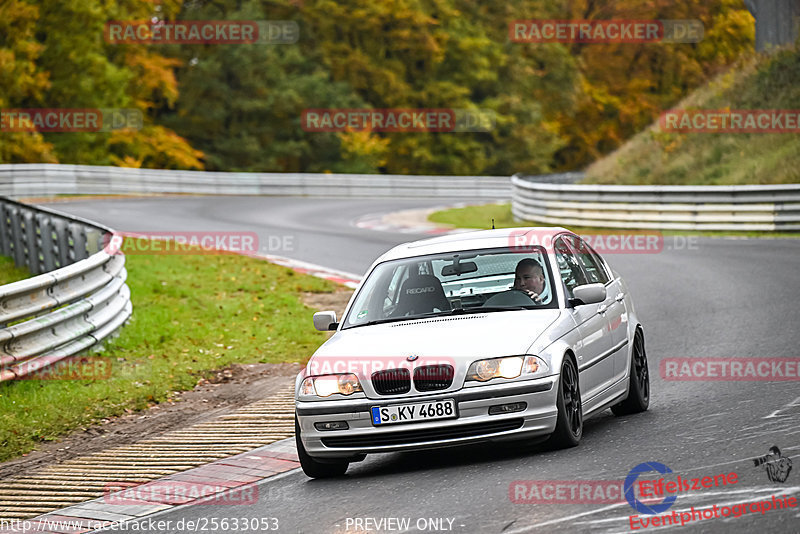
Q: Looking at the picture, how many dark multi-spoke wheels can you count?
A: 2